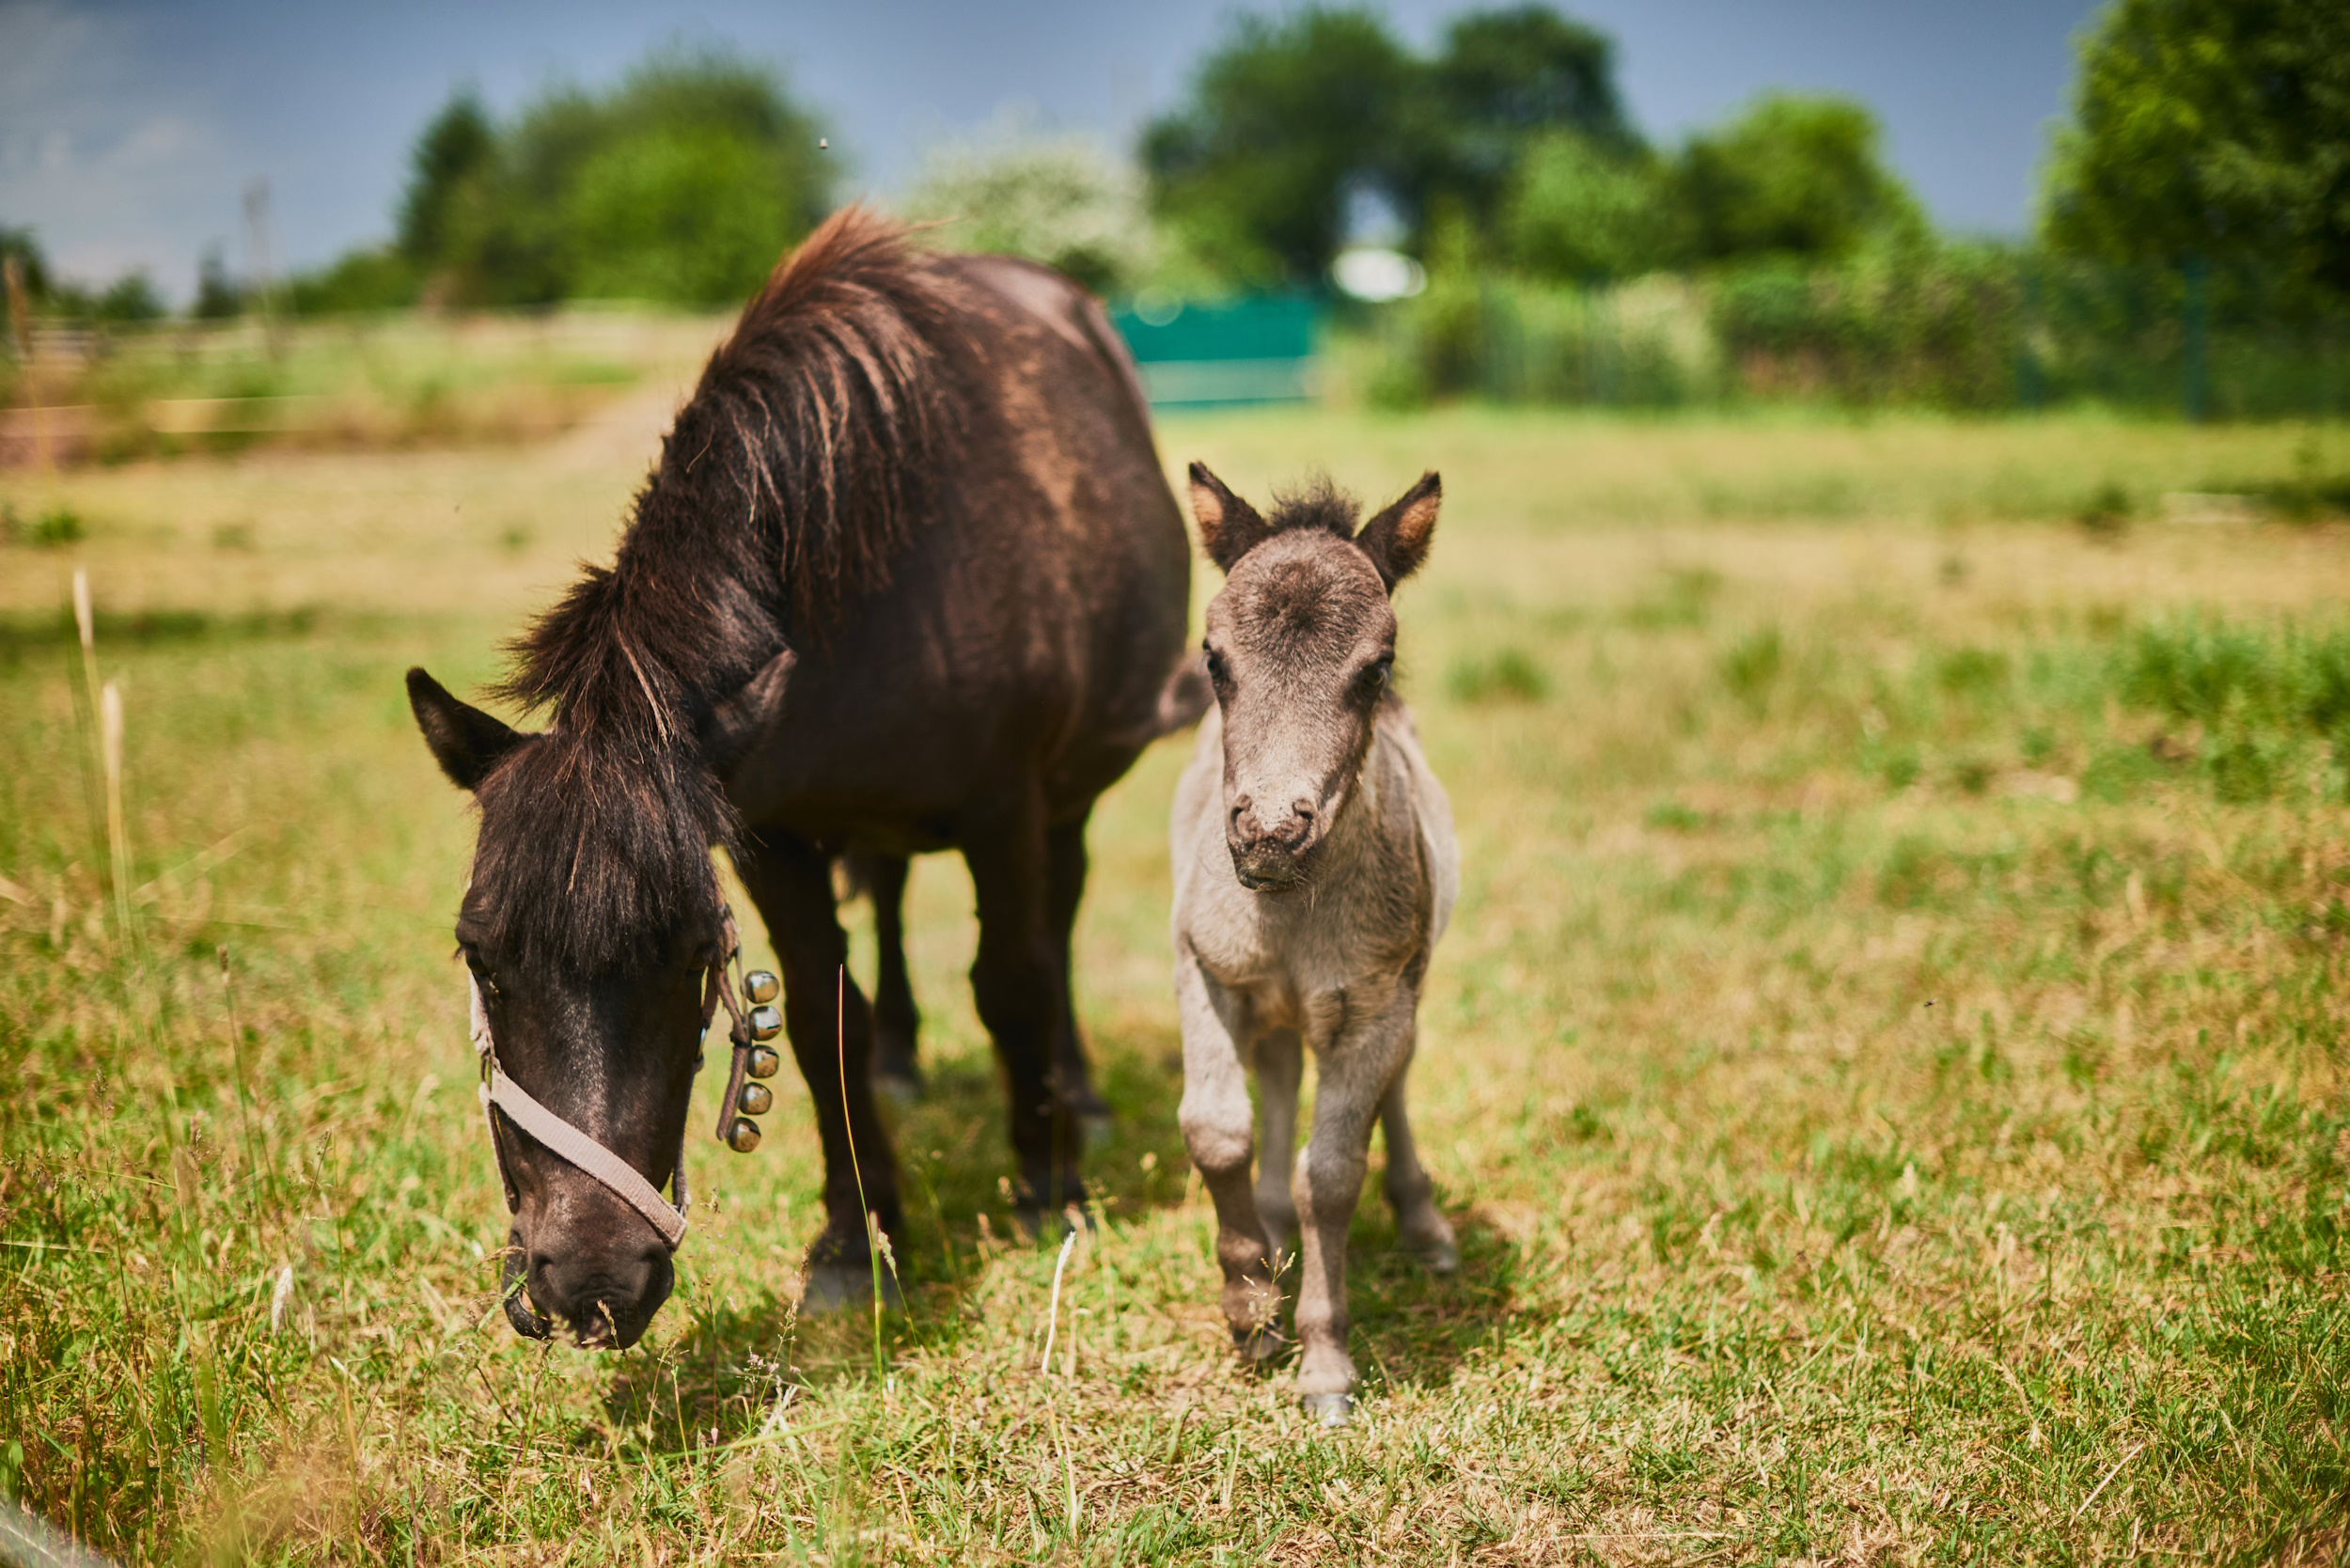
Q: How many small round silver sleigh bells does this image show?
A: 5